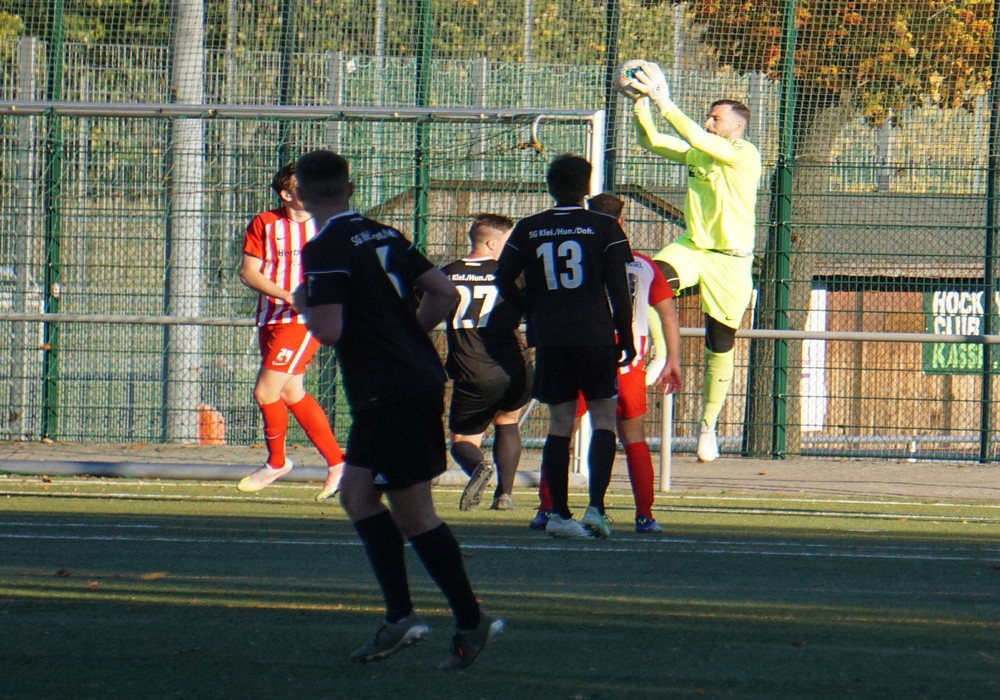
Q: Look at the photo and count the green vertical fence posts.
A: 6